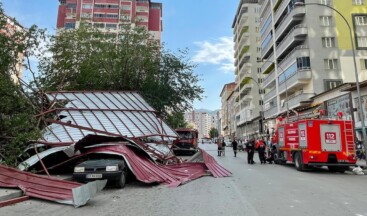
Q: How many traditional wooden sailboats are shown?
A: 0